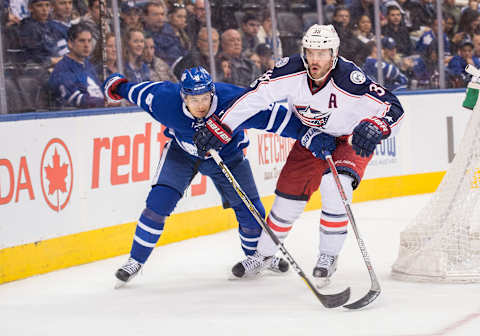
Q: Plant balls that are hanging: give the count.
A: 0